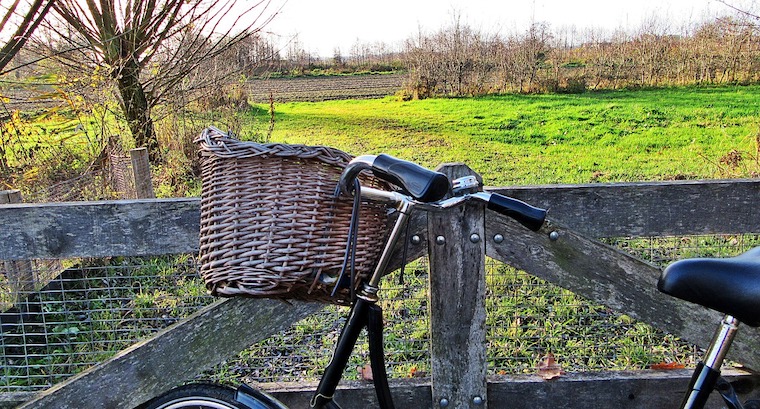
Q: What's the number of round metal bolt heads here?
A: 7